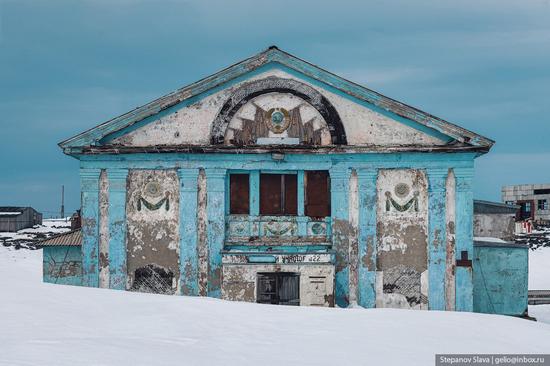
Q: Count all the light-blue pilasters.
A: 8